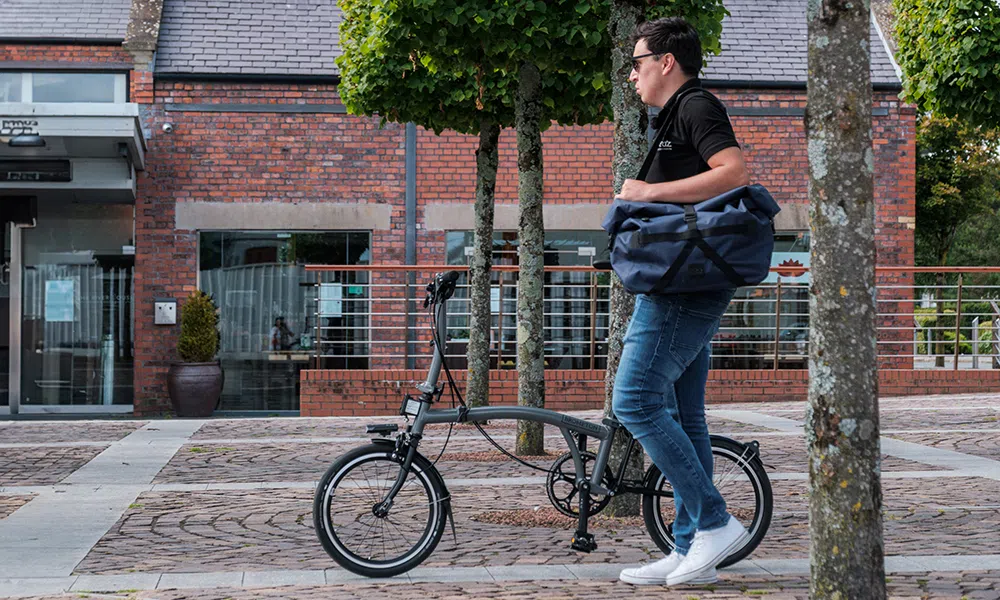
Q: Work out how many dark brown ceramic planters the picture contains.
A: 1